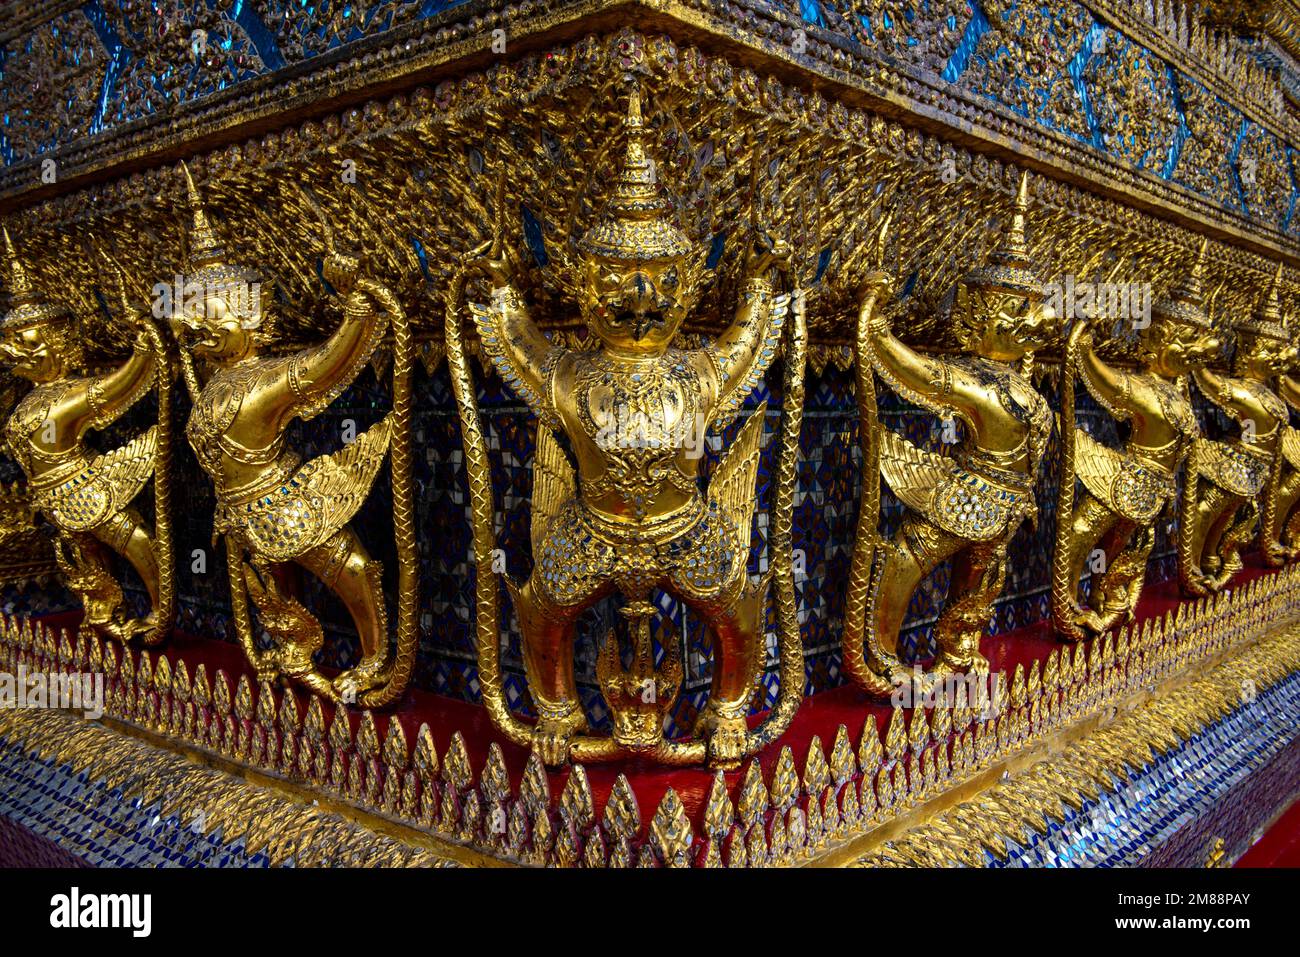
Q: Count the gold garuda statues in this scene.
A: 7